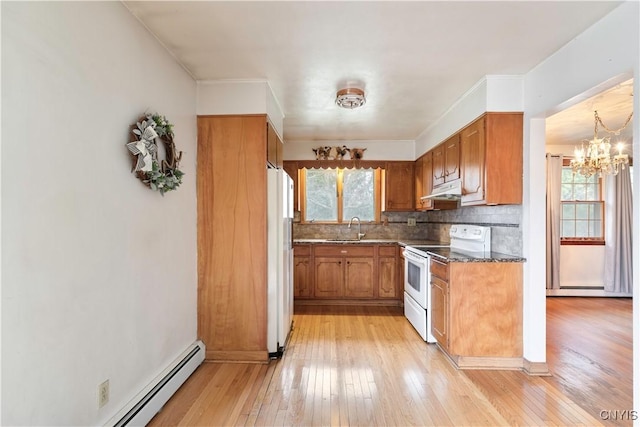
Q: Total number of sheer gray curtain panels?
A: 2